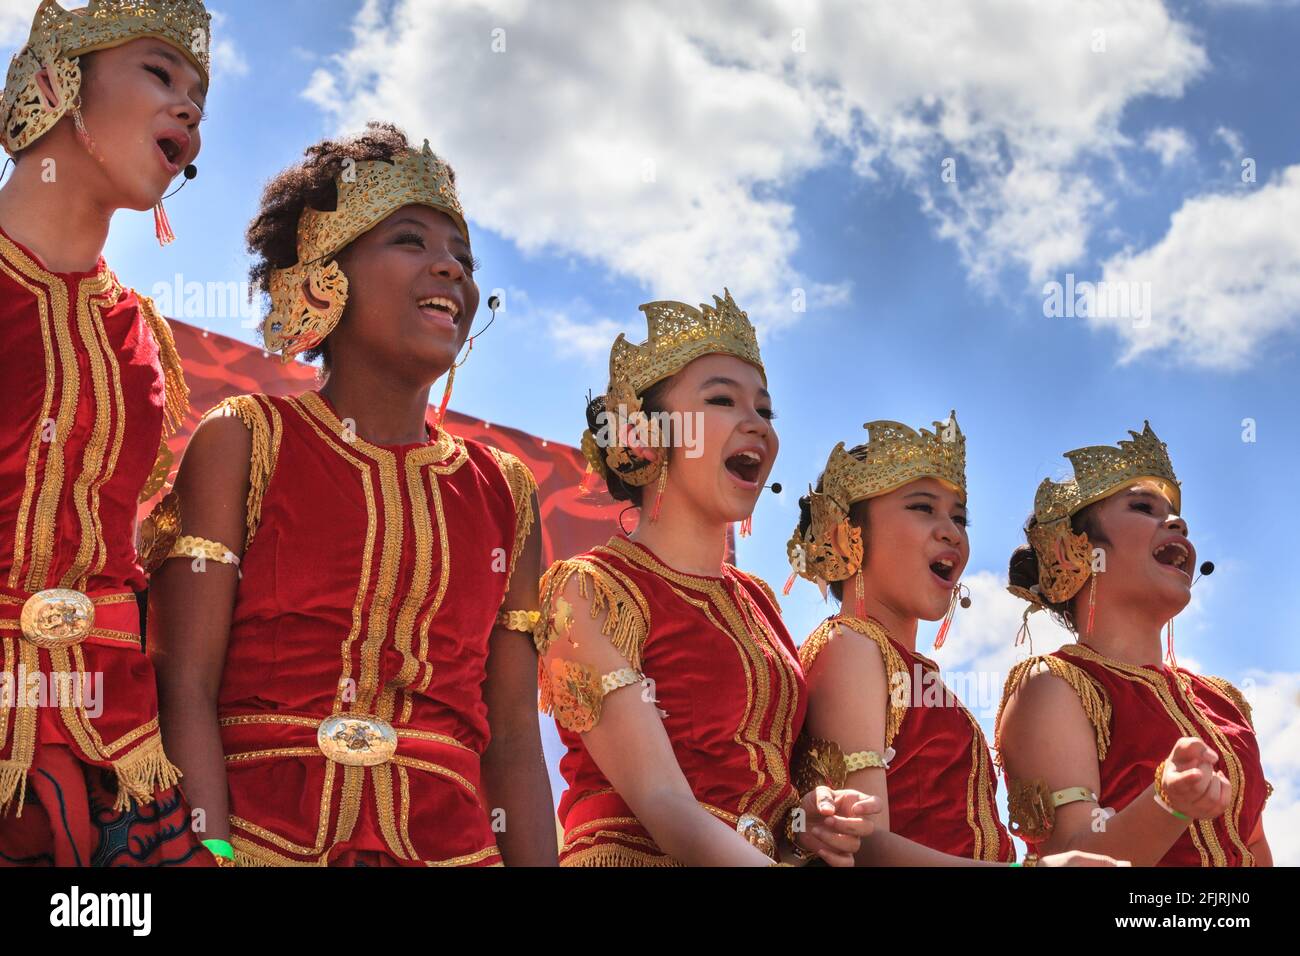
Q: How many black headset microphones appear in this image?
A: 5